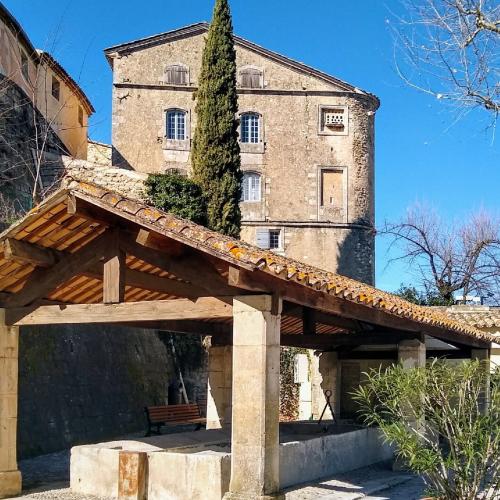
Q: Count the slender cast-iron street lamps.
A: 0